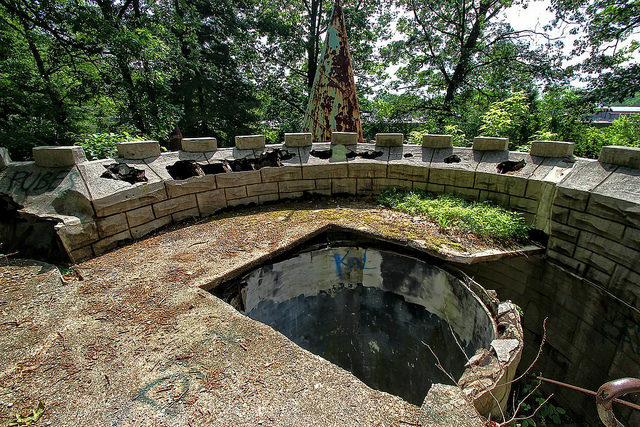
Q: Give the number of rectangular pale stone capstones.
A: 12